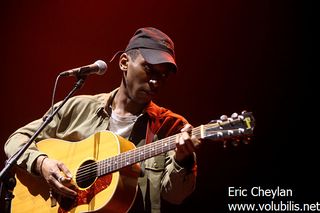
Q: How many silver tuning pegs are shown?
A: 6